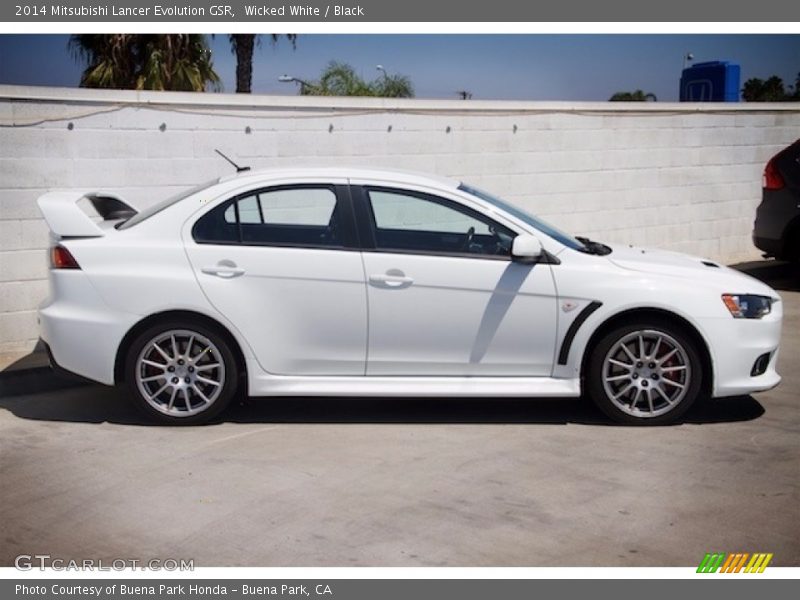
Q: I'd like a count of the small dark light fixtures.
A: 7